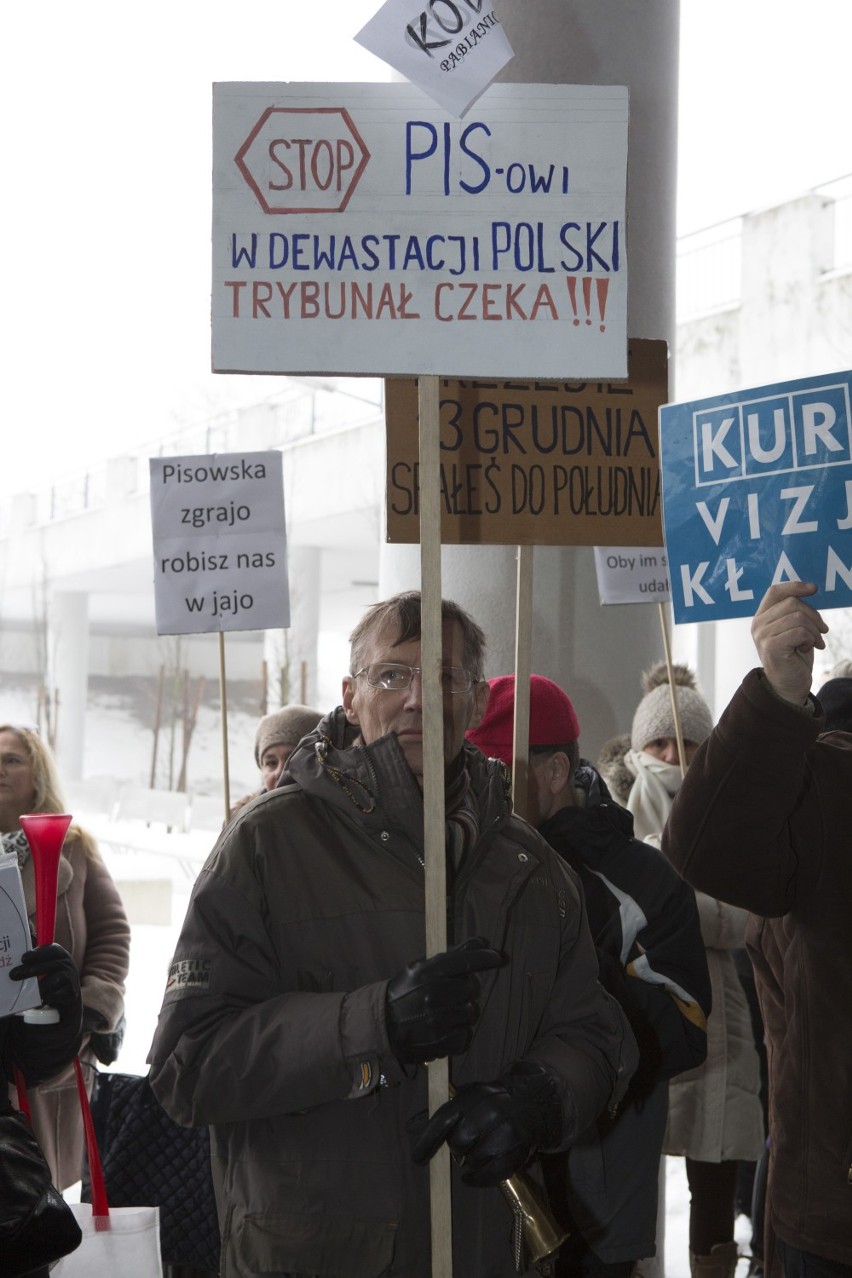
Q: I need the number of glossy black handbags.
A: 1